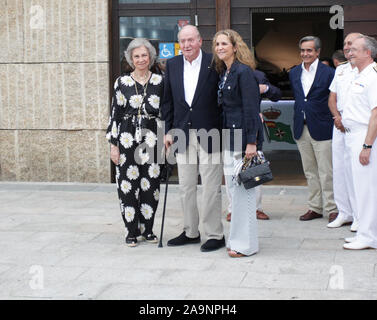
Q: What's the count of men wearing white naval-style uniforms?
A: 2